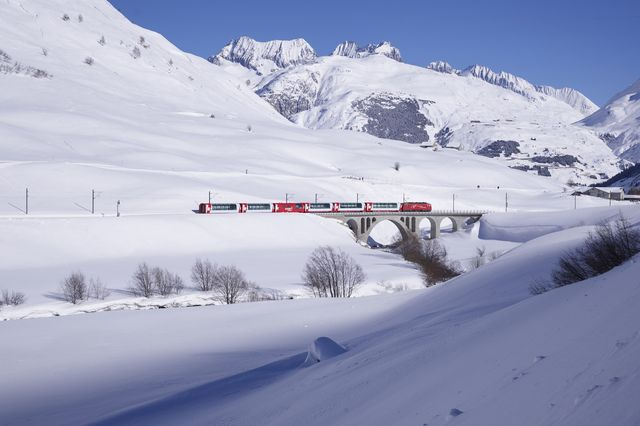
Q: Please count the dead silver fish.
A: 0